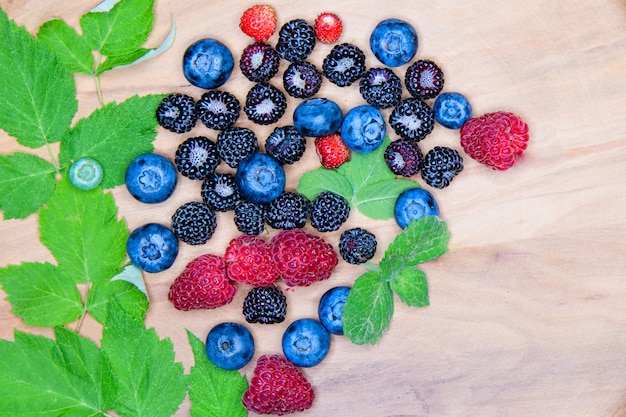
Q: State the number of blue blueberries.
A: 12